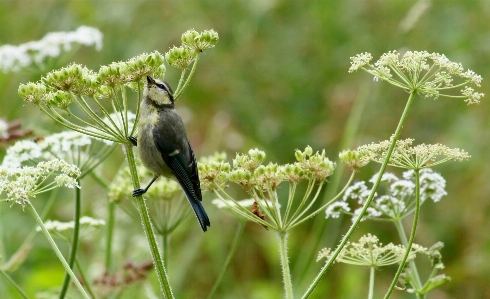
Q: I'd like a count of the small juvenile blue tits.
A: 1